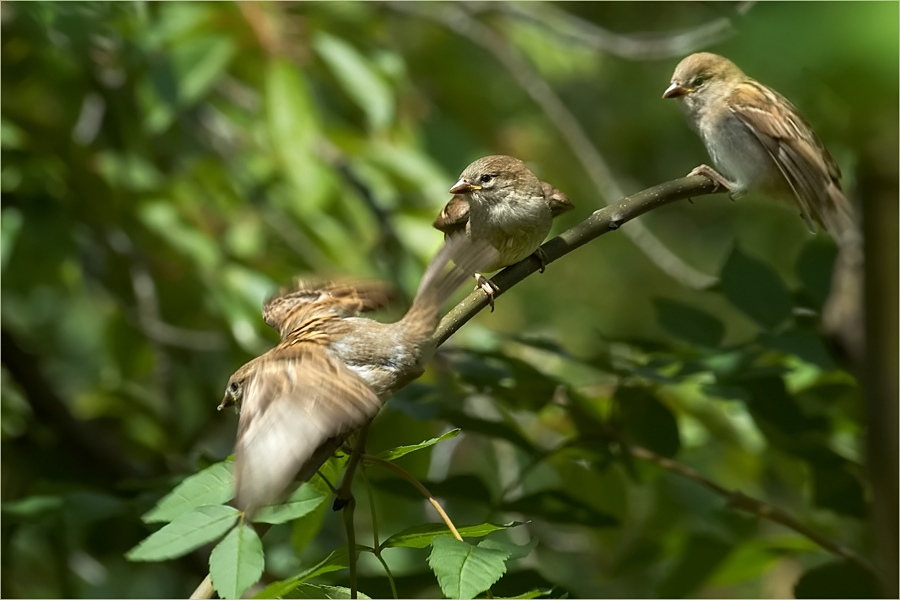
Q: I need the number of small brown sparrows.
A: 3